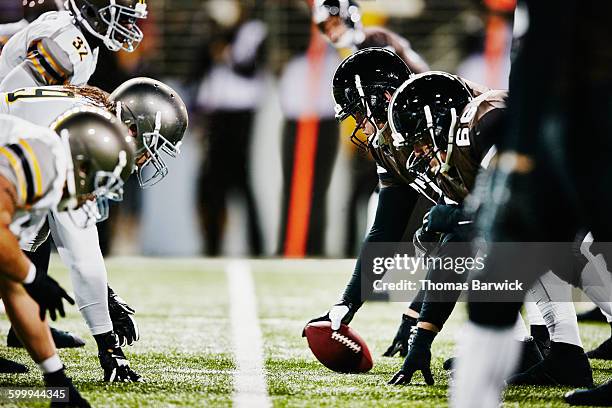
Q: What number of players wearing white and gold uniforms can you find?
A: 3